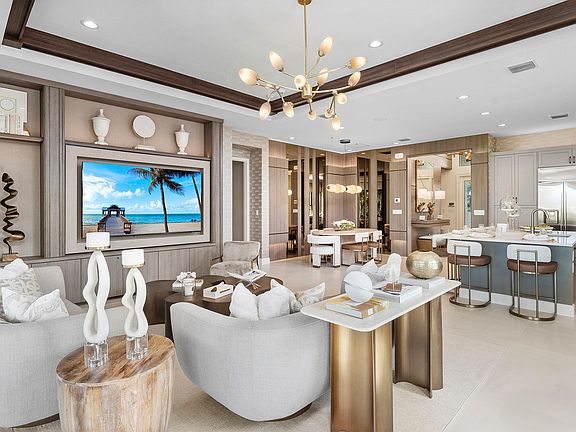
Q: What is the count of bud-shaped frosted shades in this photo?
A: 13